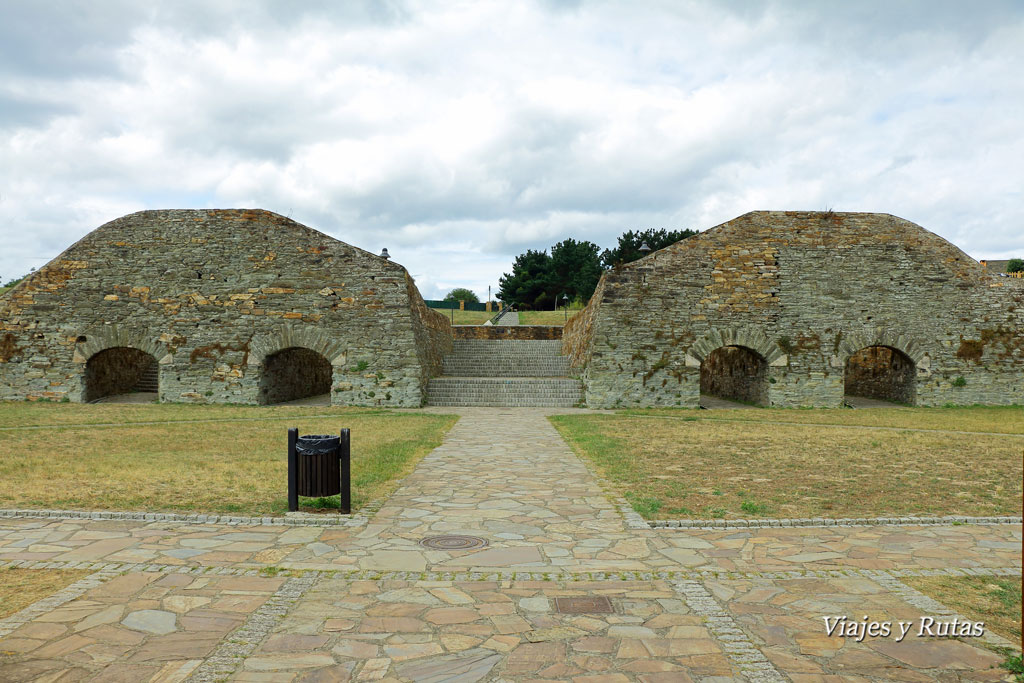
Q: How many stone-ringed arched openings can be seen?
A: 4